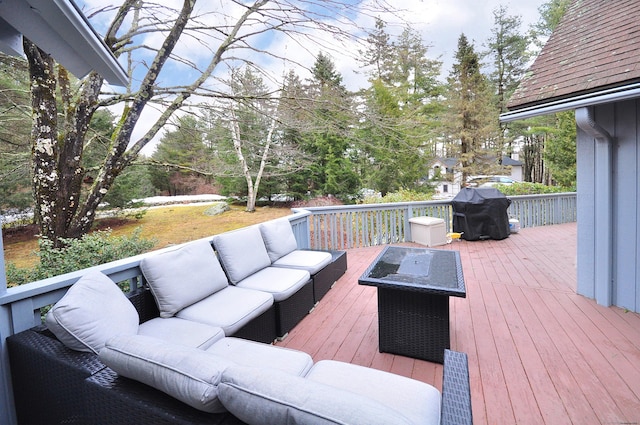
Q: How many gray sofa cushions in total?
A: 12